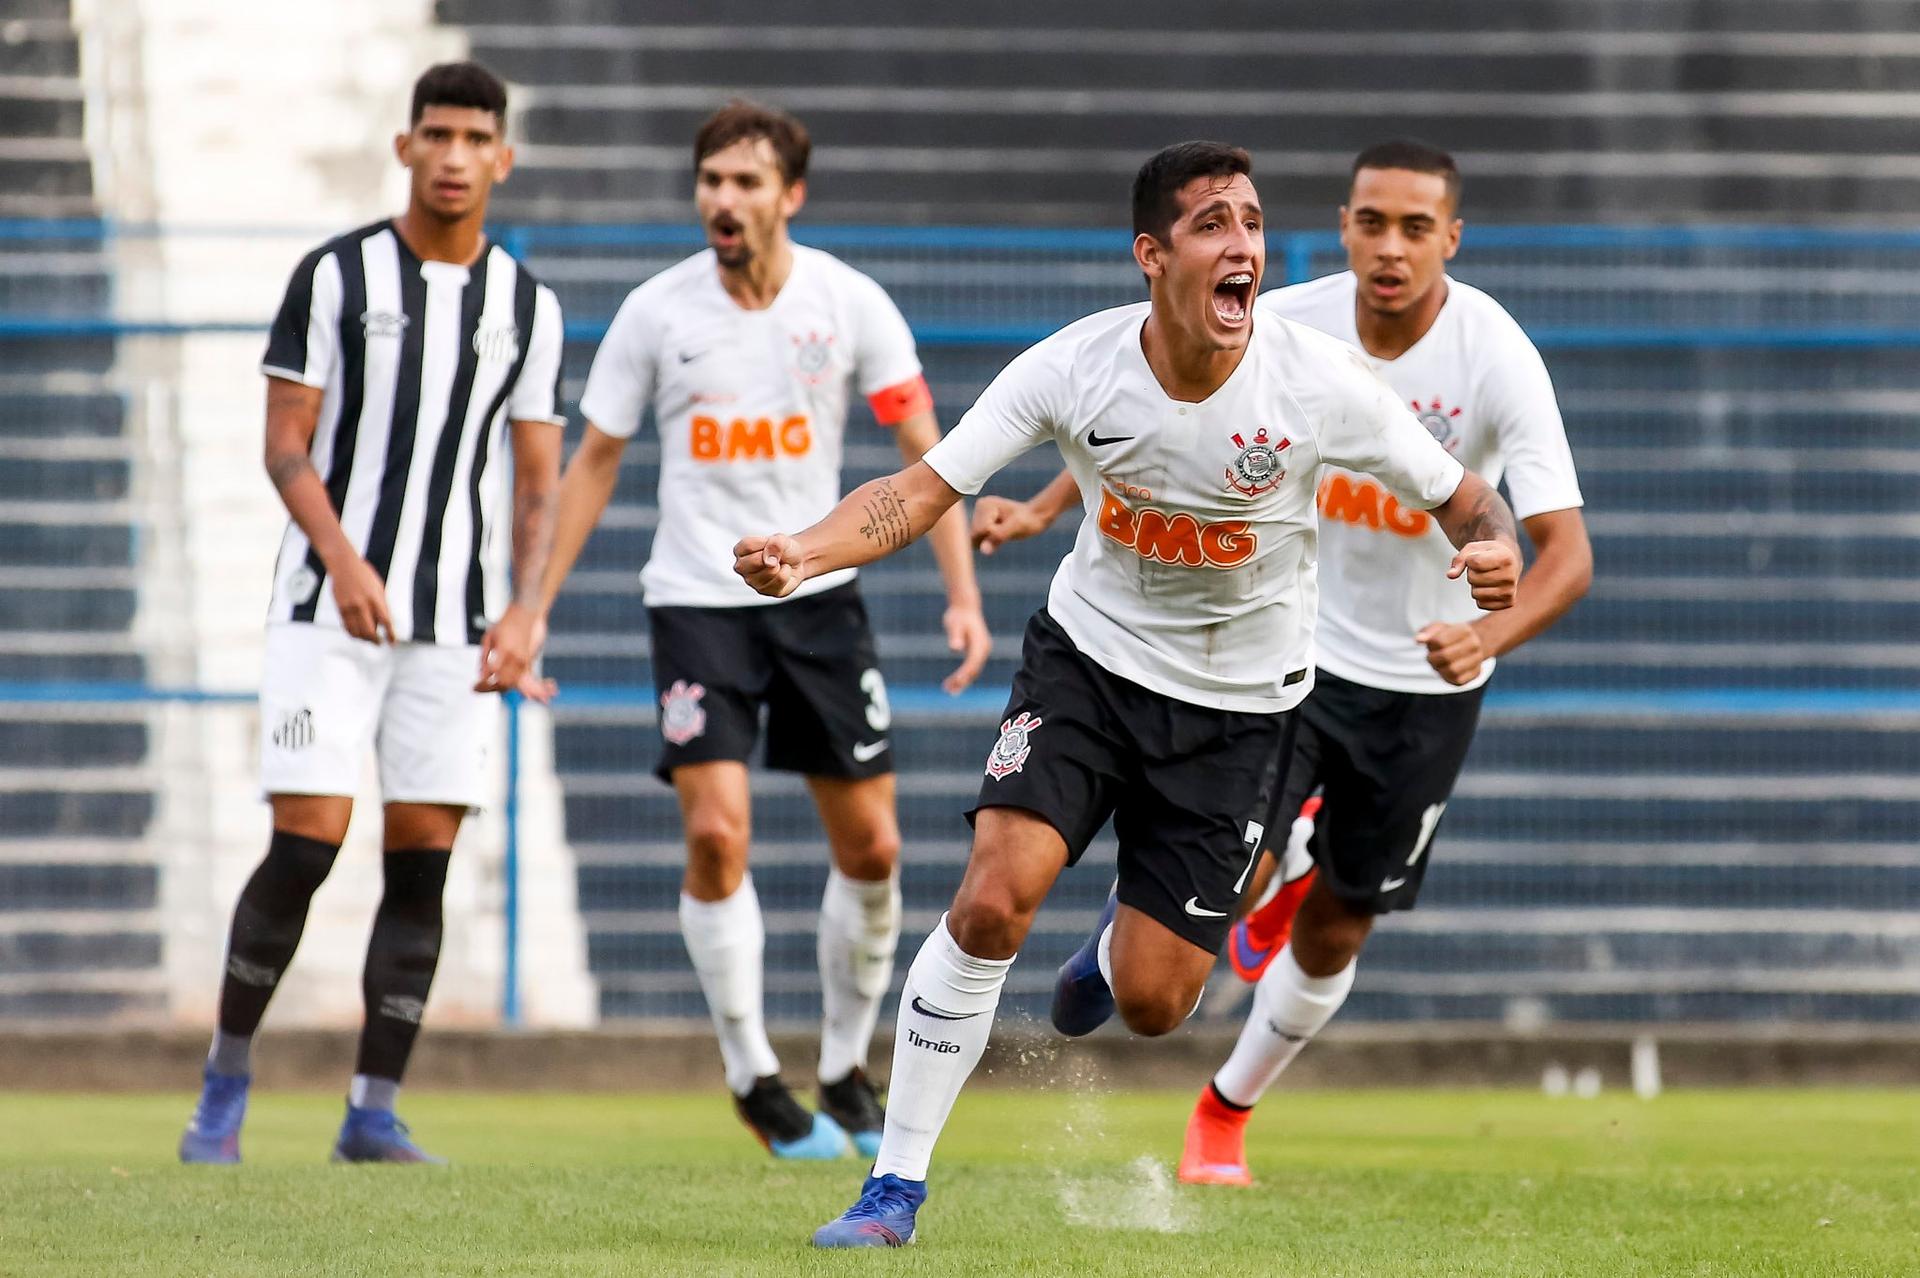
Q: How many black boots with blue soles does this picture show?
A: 2